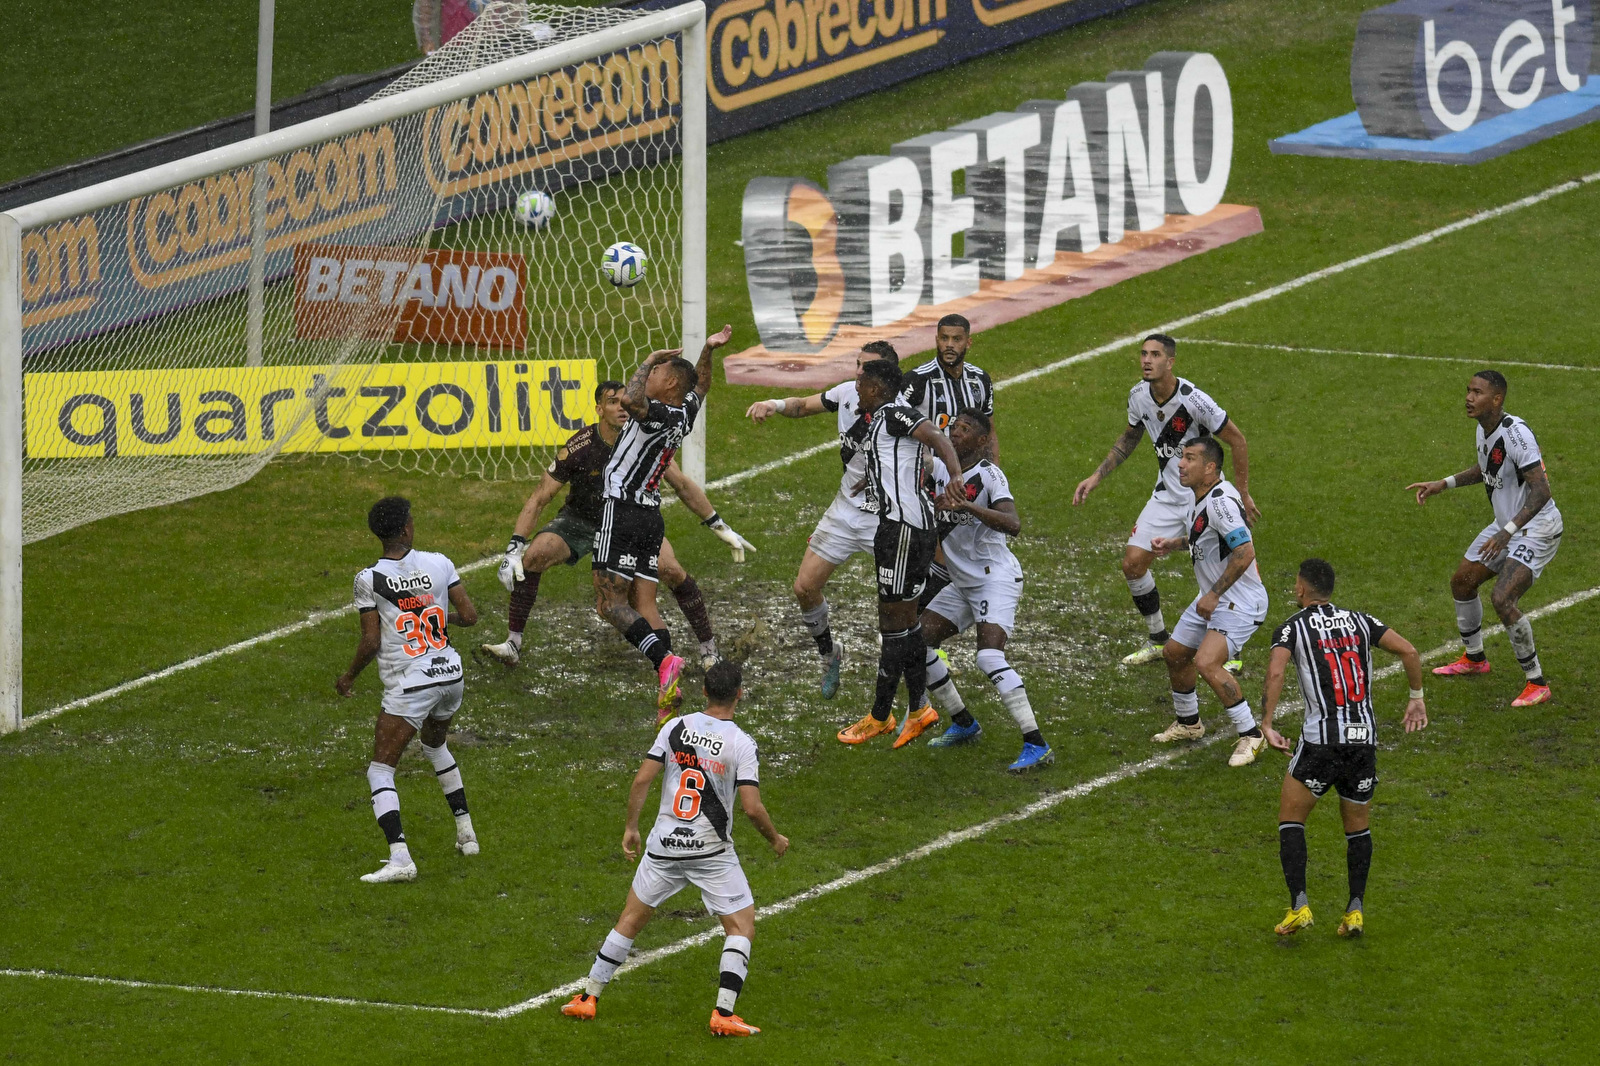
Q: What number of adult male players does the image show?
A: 12